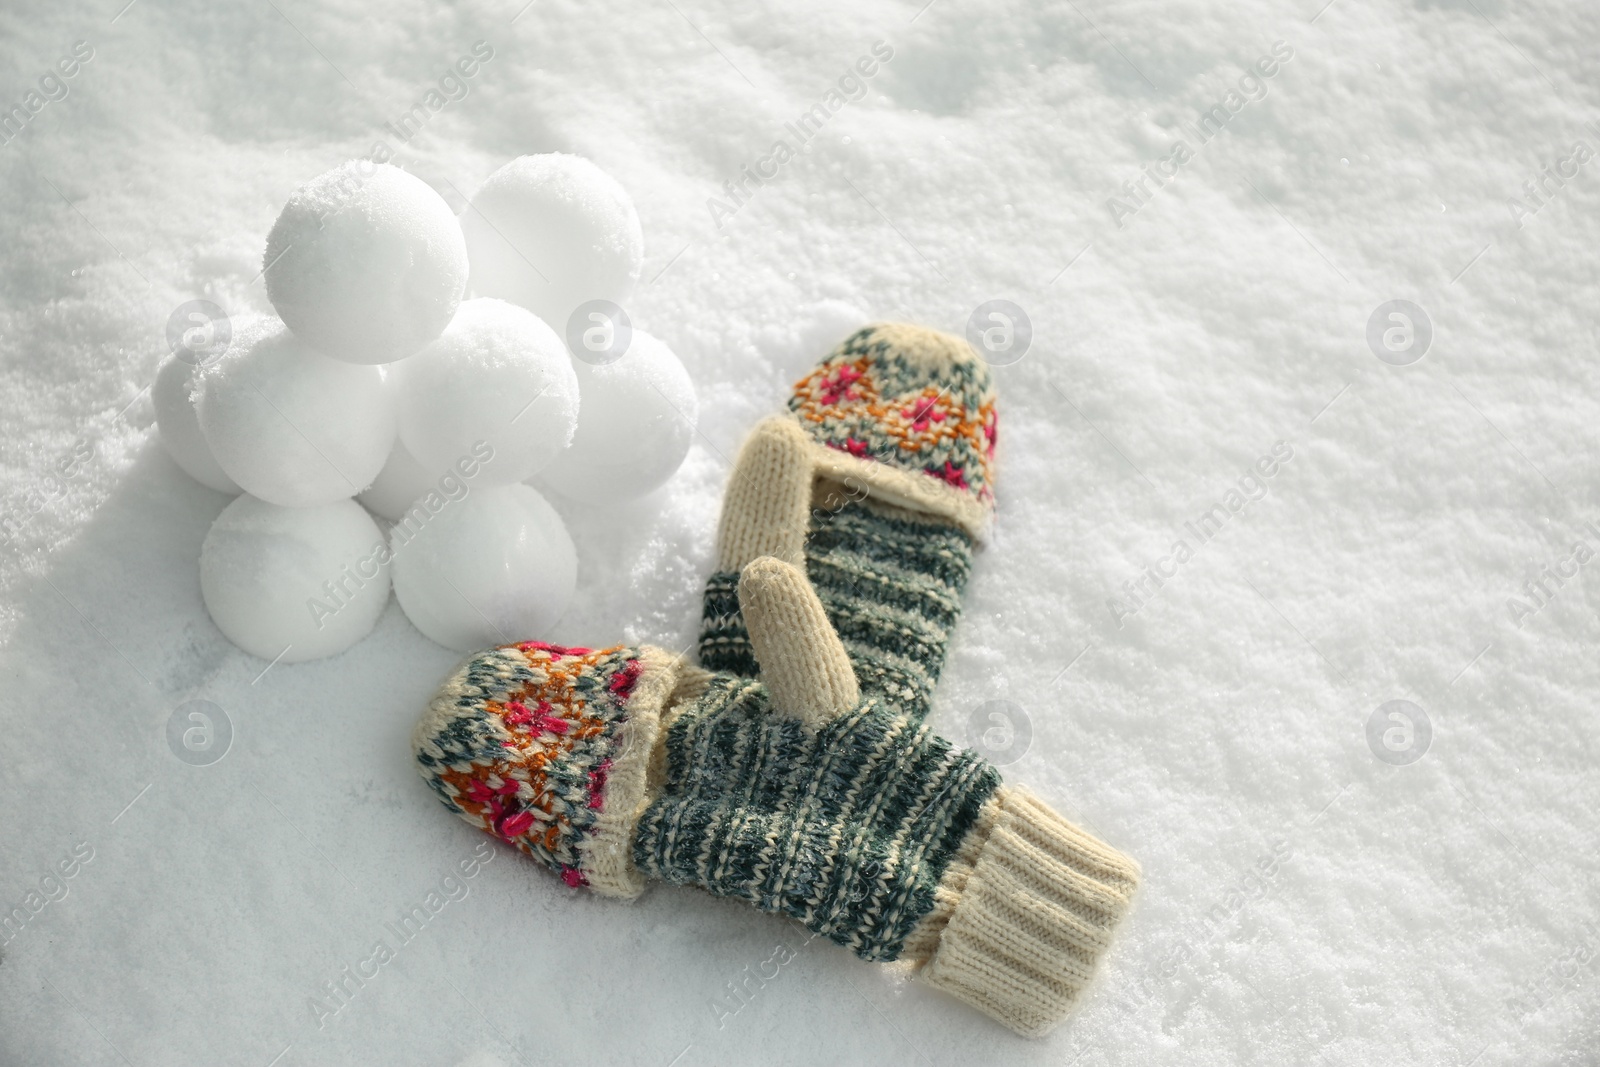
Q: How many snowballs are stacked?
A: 9